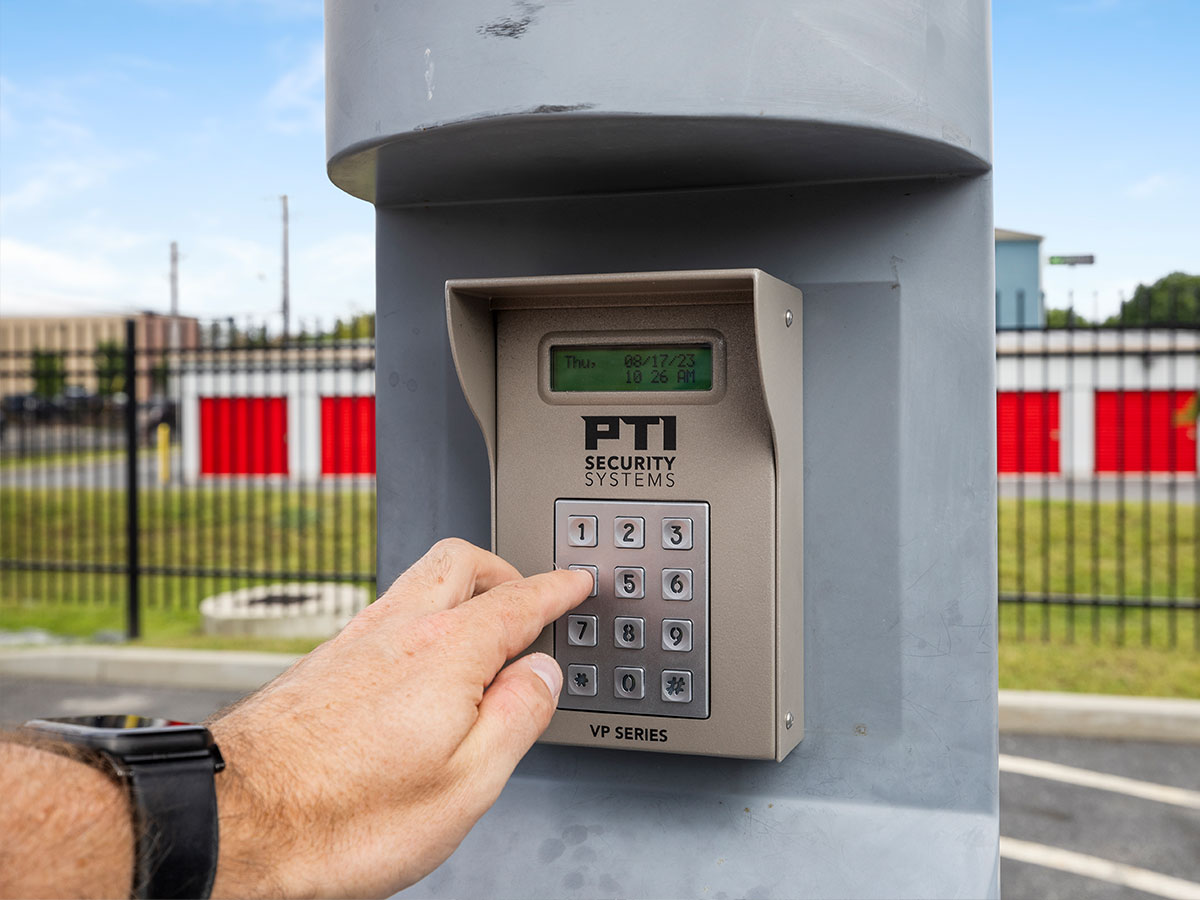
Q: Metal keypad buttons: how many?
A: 12